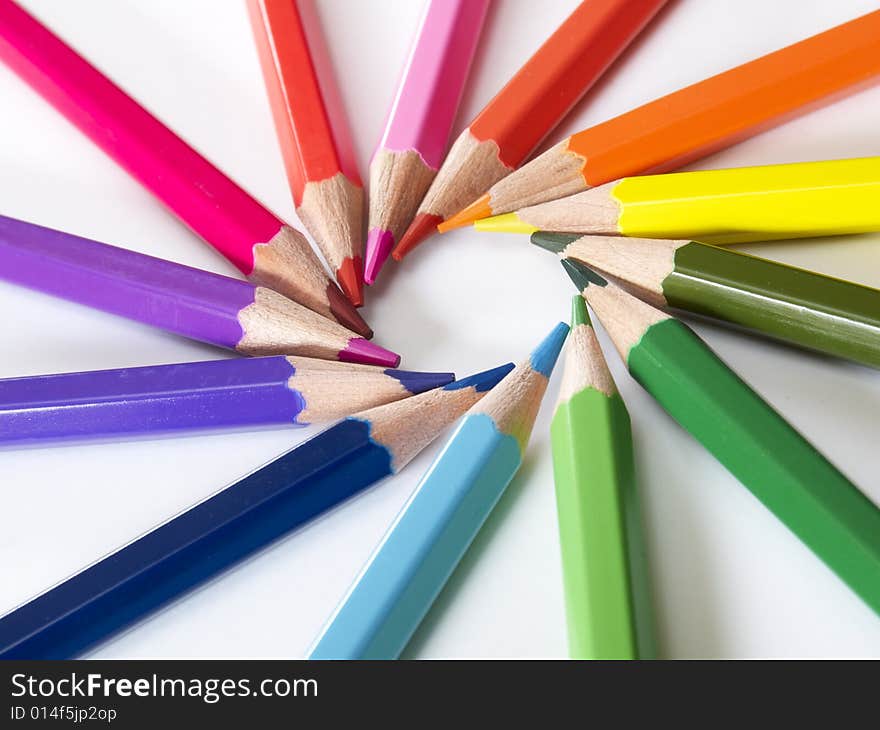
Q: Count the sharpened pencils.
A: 13